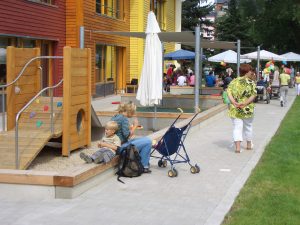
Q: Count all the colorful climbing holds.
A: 5